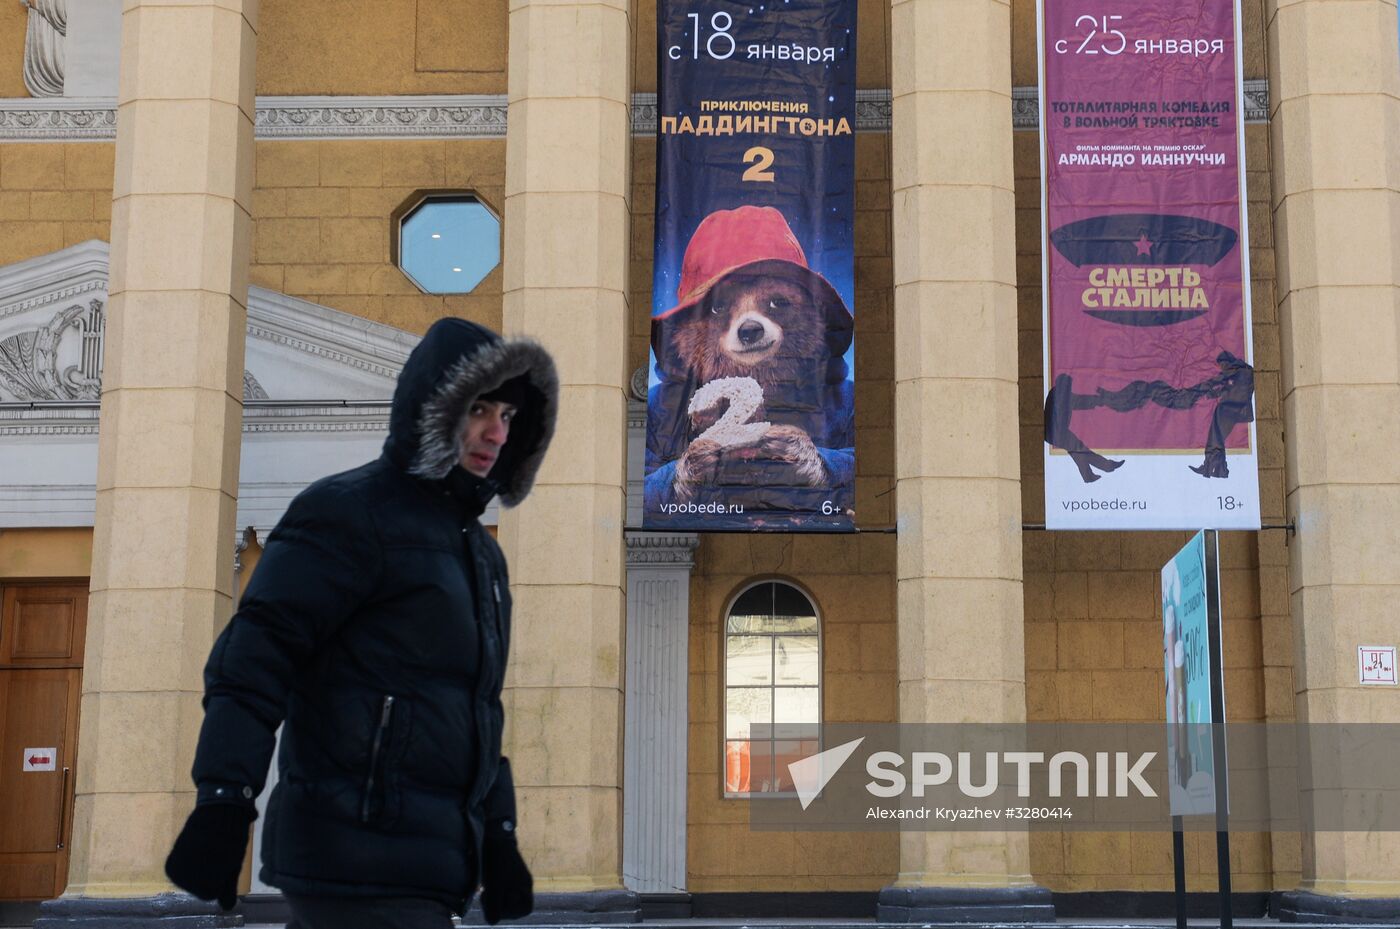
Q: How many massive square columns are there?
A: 4